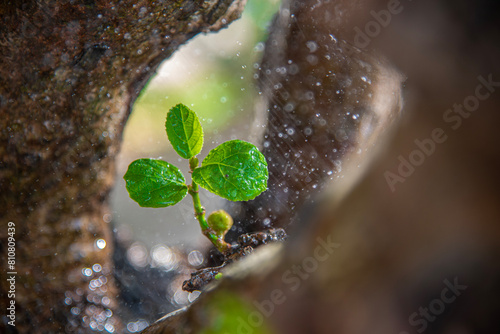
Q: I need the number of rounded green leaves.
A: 3